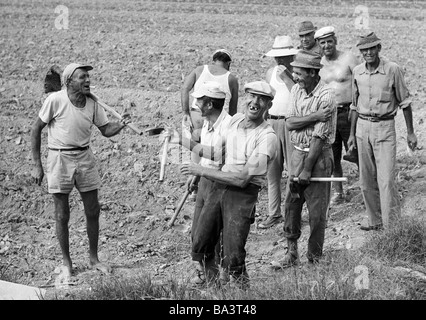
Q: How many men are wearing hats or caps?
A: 9